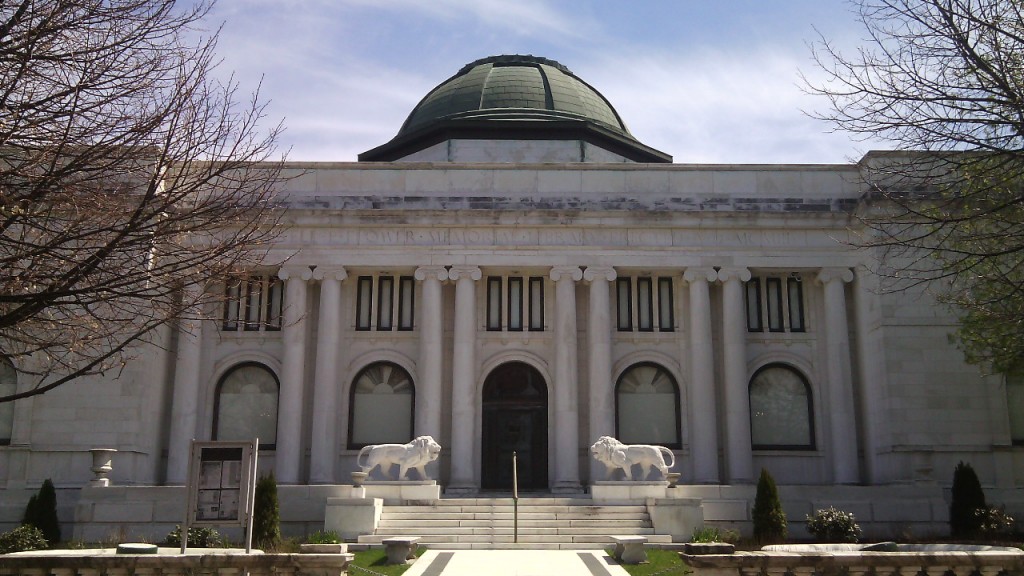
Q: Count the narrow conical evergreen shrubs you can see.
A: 4